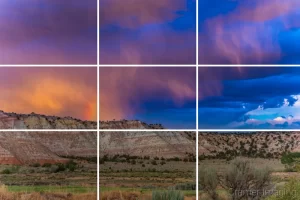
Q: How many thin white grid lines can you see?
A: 4